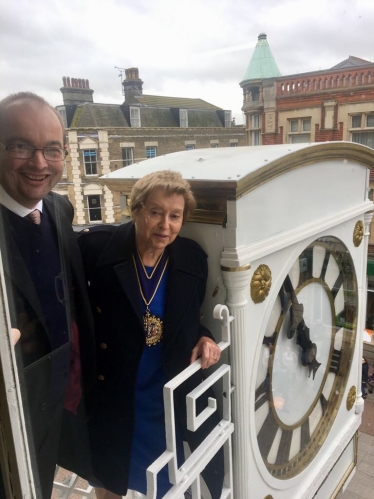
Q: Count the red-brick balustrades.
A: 1